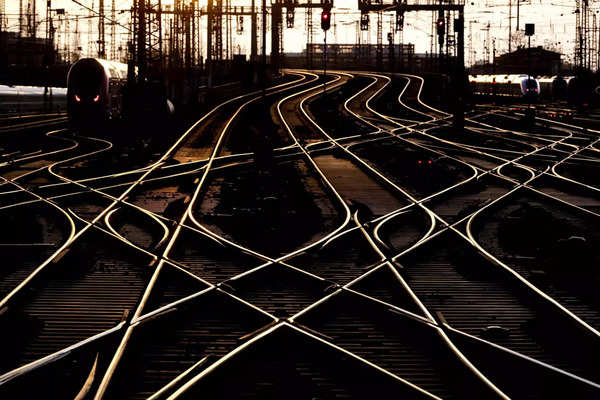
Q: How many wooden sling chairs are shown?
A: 0